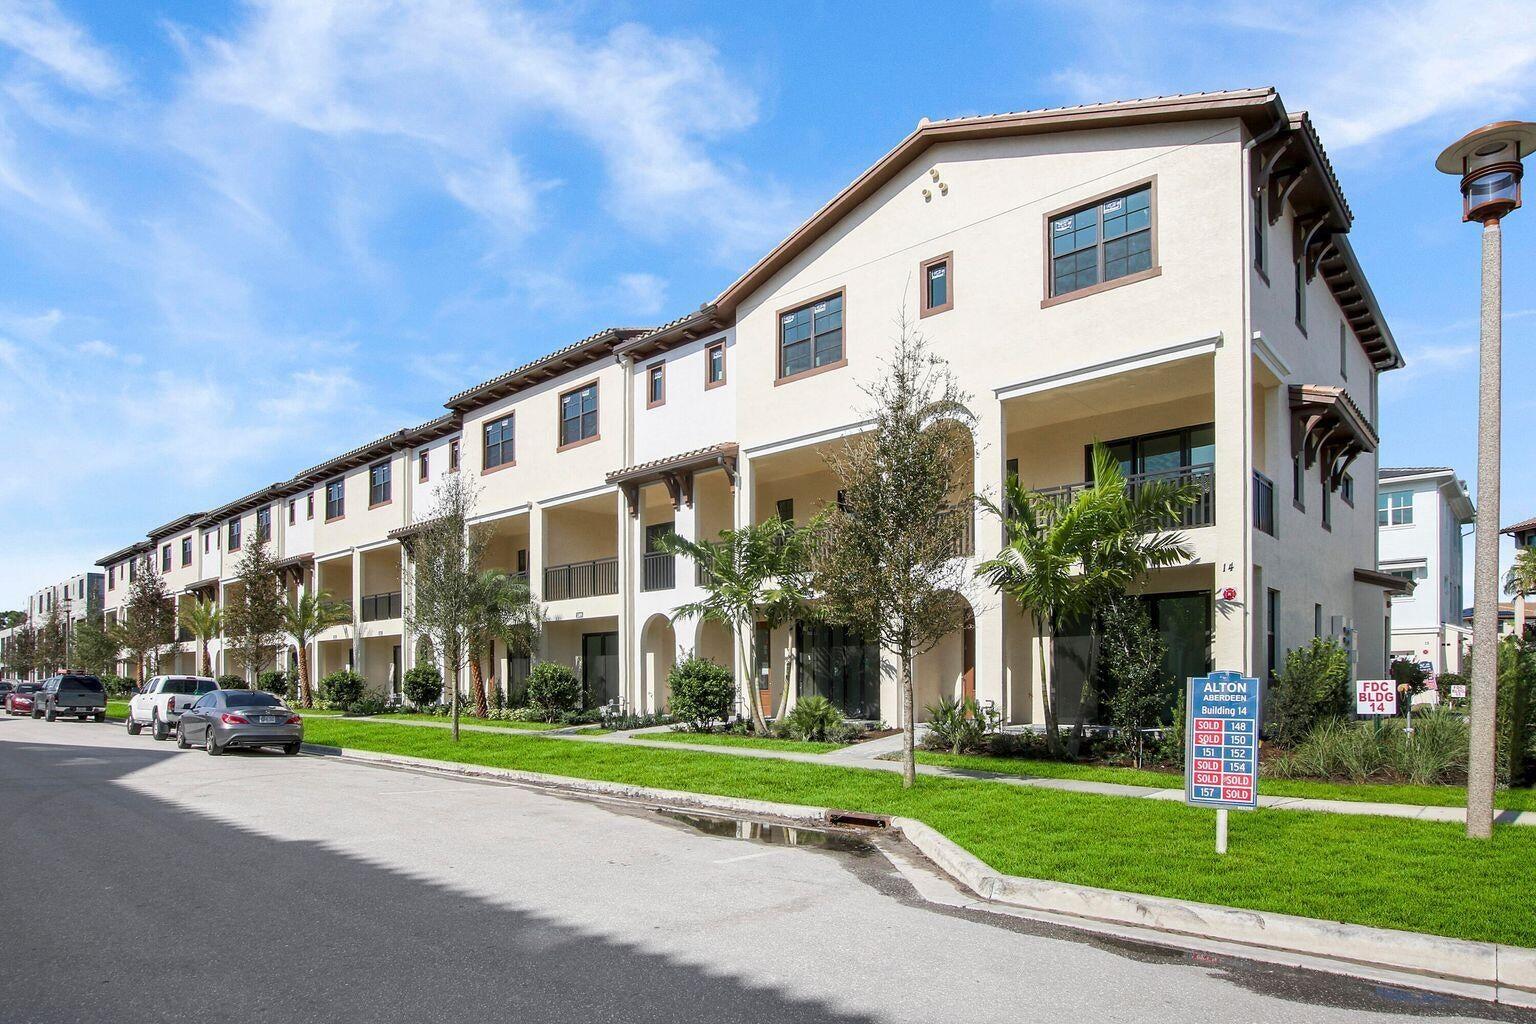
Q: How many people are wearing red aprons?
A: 0